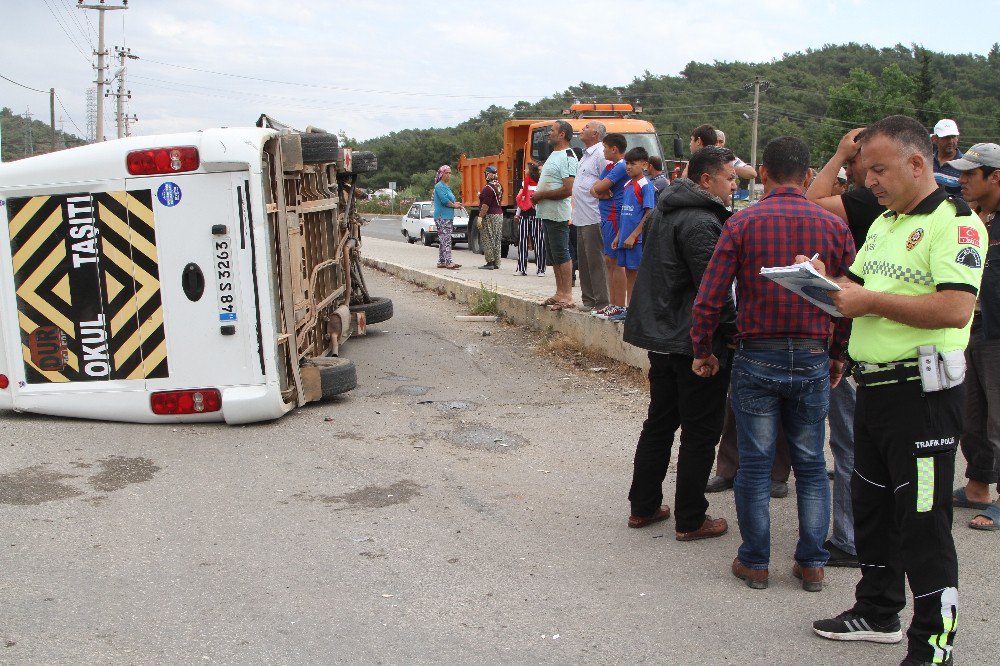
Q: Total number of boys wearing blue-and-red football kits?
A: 2